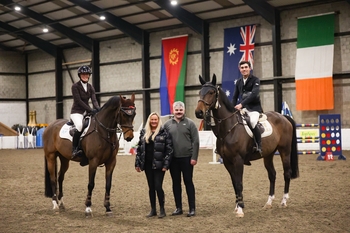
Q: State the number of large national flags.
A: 3